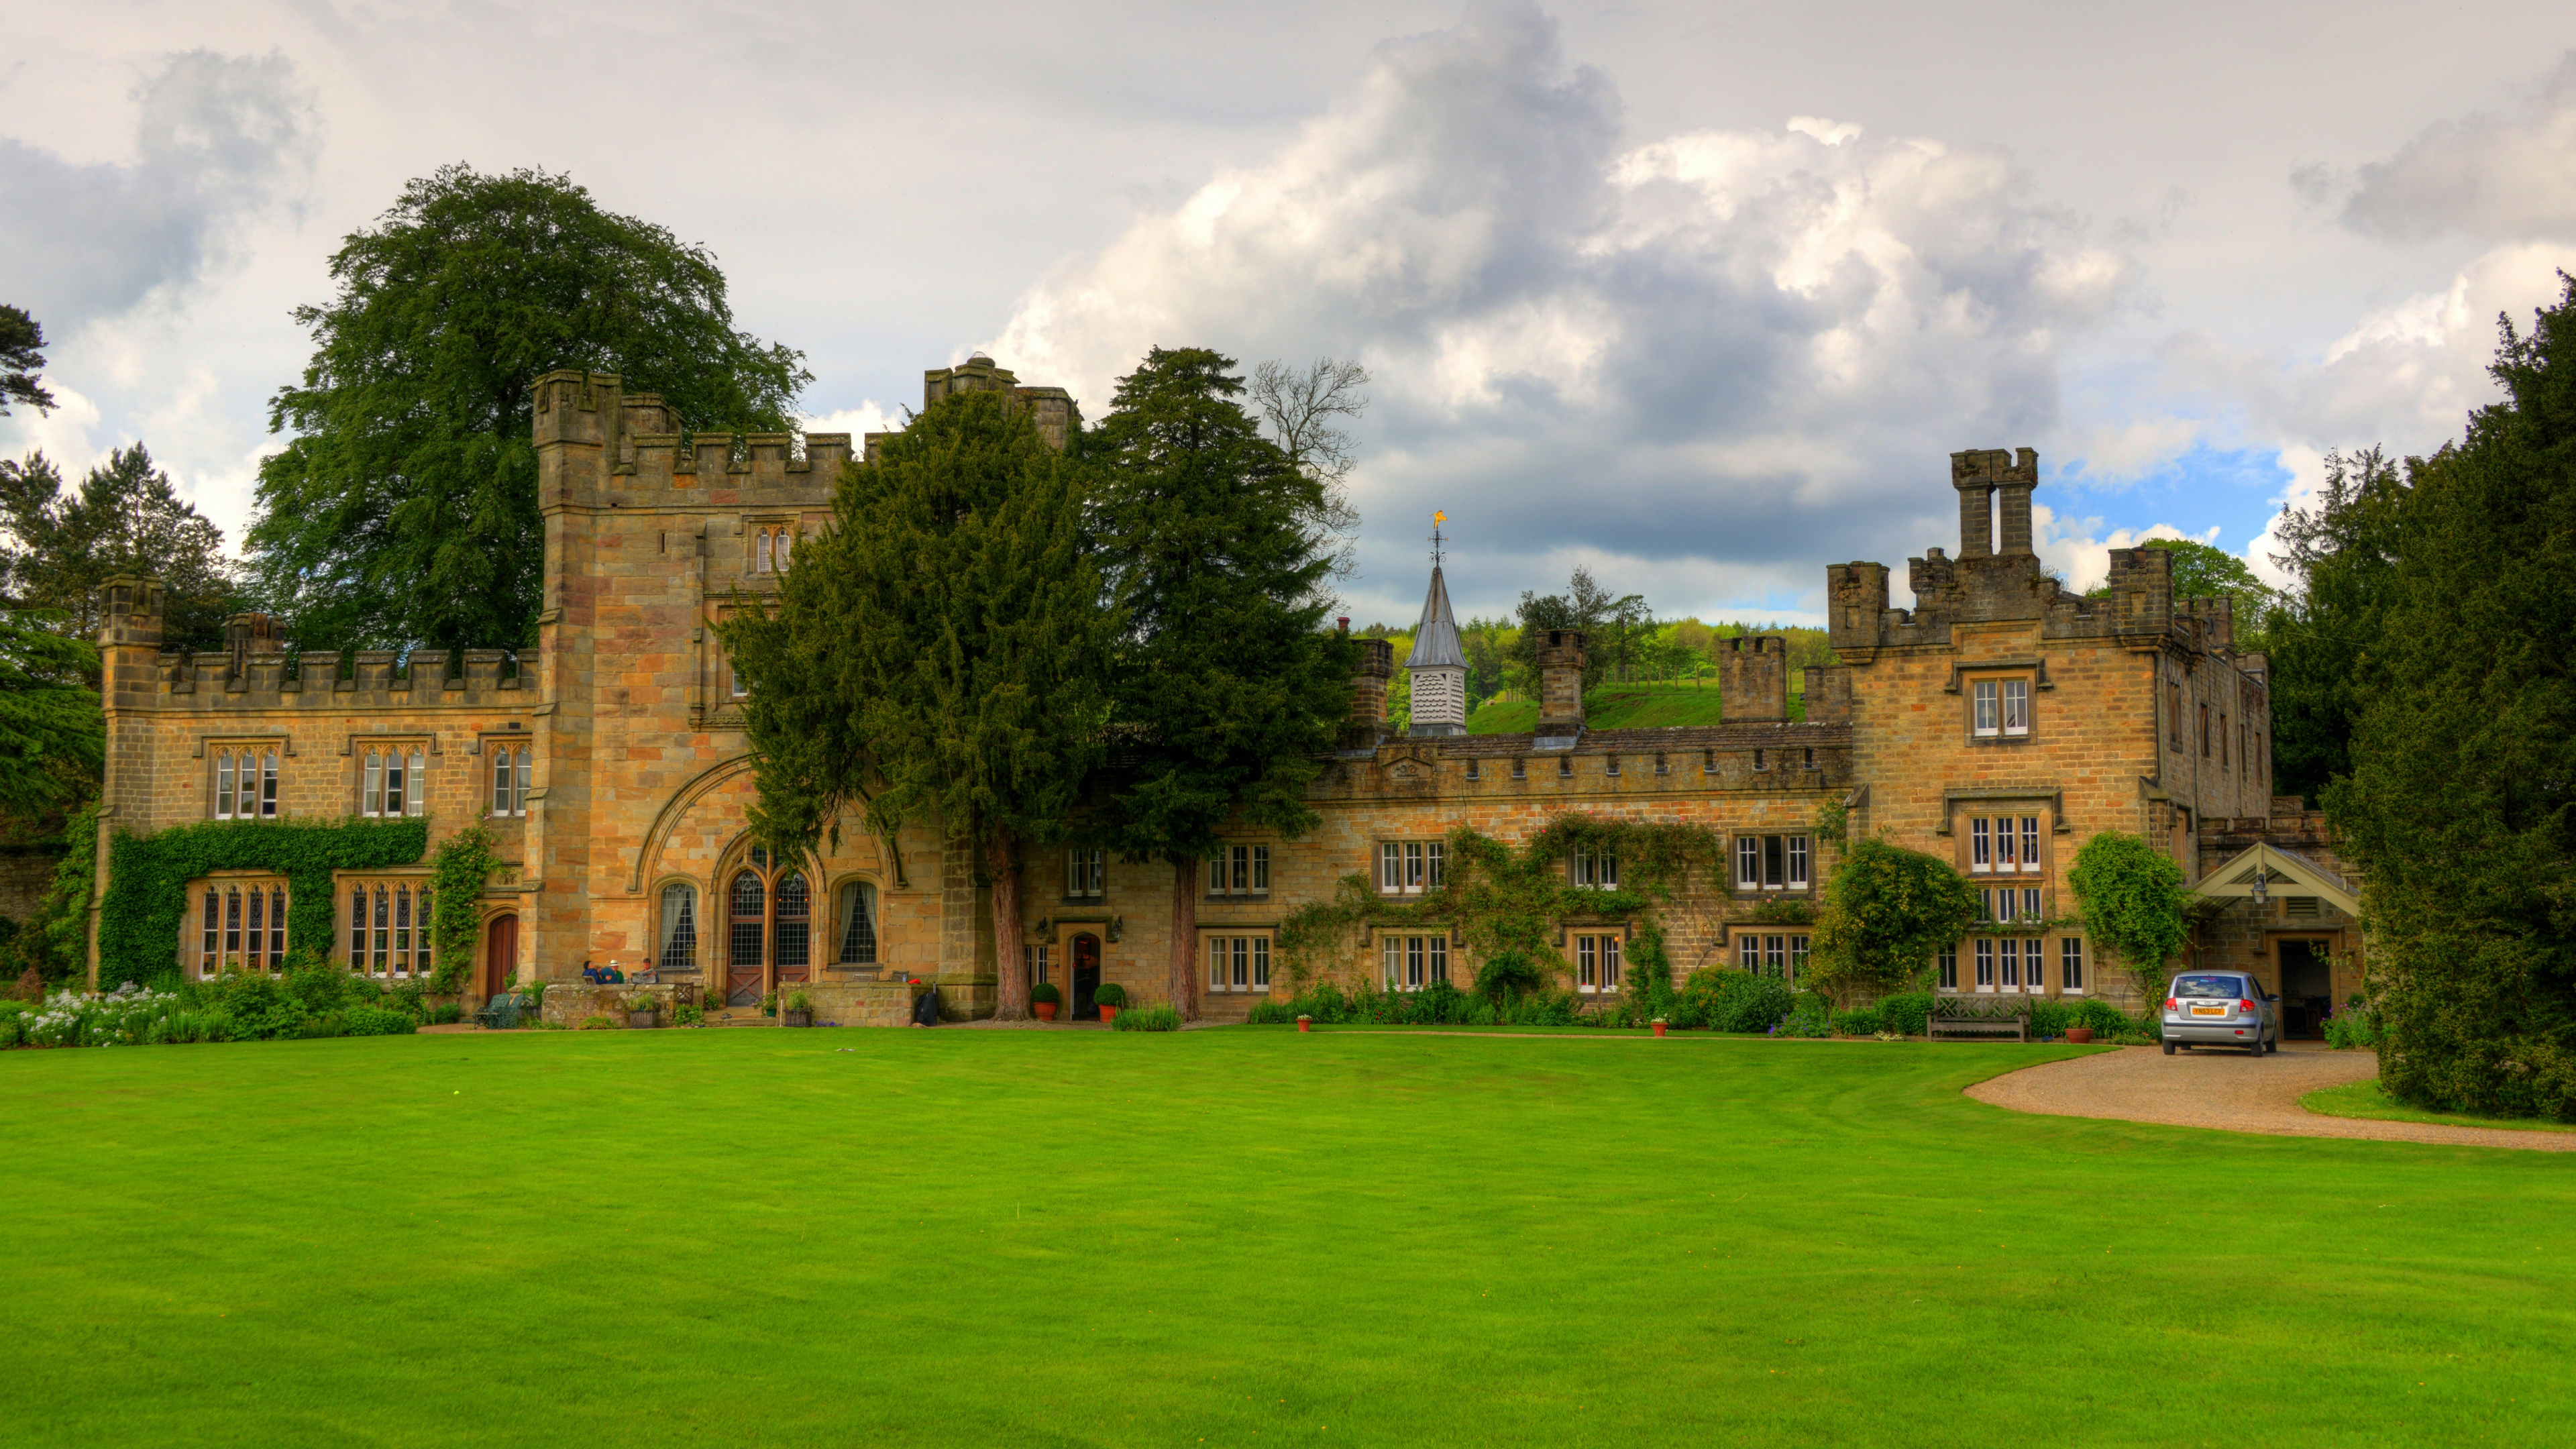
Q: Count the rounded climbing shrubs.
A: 2